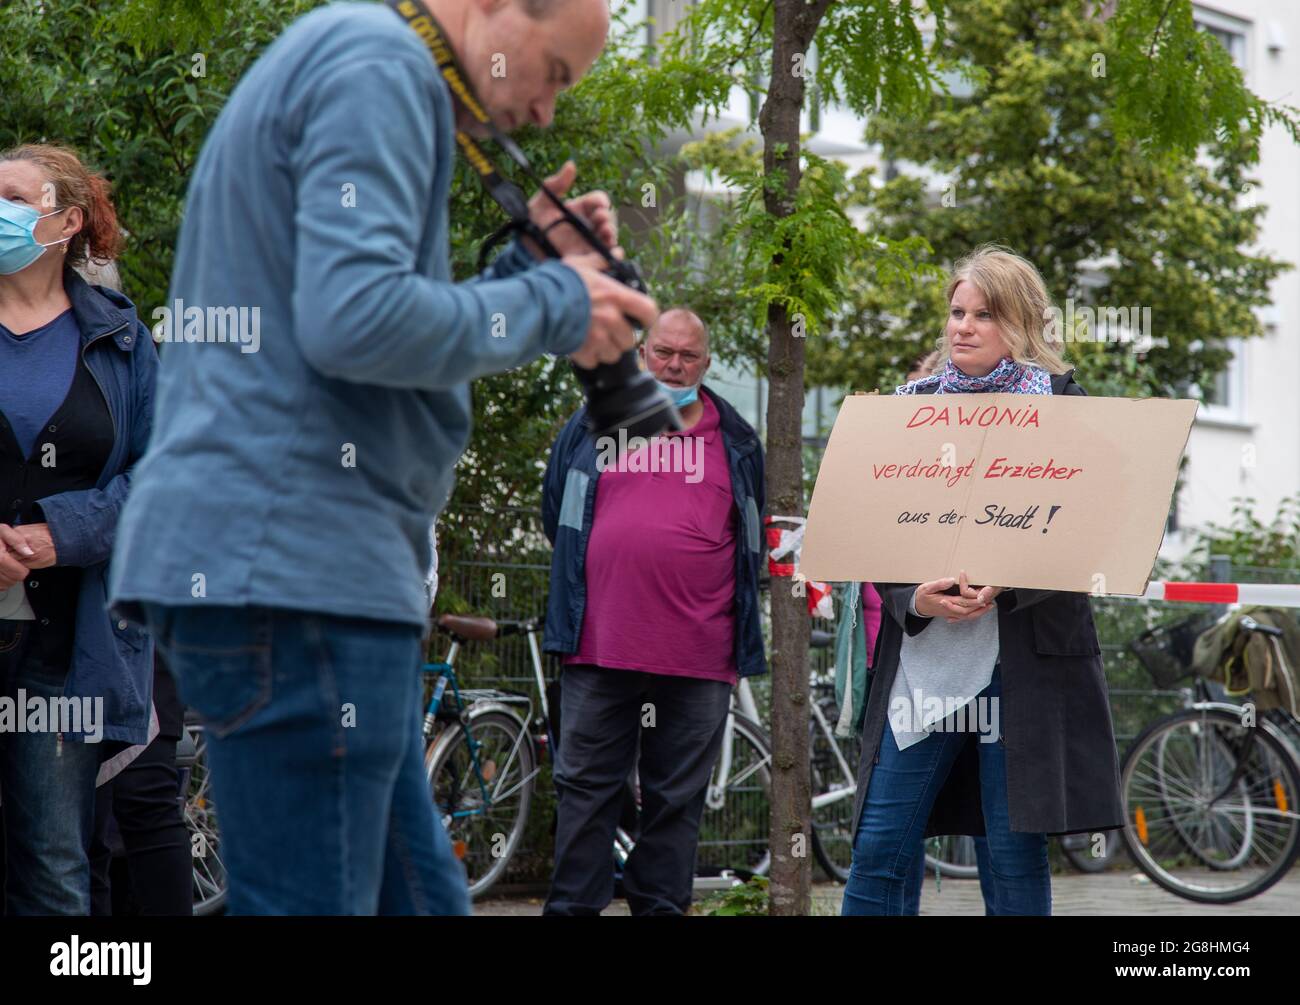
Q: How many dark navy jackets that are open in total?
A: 2